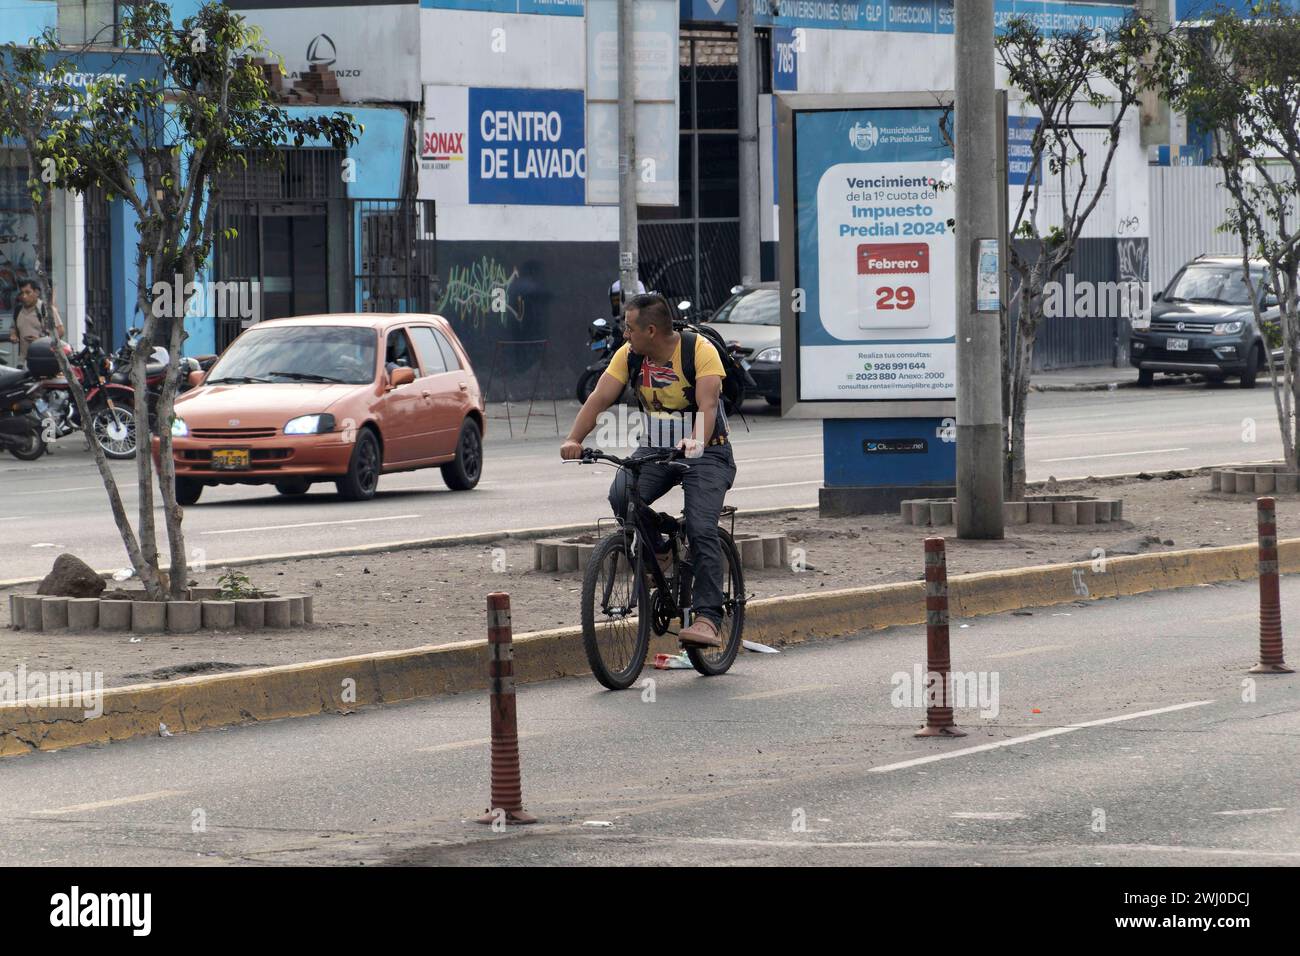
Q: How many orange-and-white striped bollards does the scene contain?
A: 3